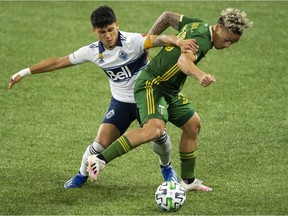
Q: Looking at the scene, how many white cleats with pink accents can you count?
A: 2